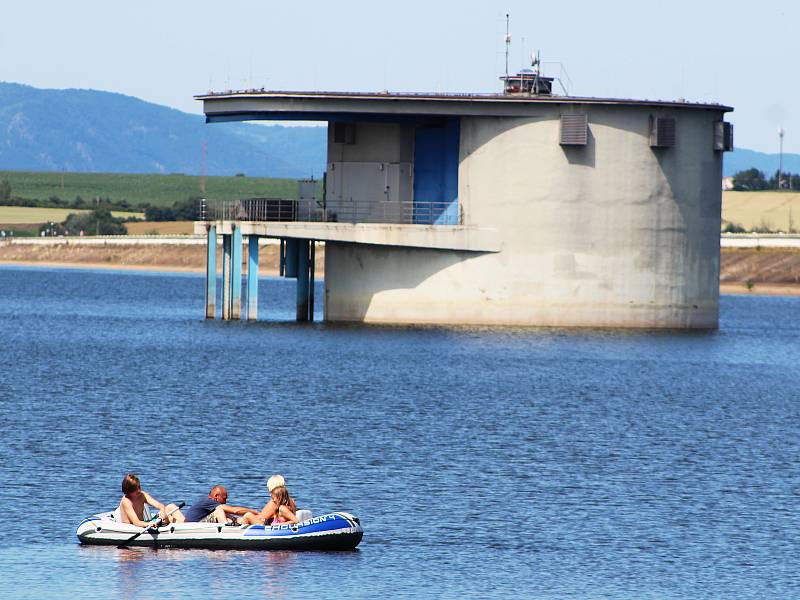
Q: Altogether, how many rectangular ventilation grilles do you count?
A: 3